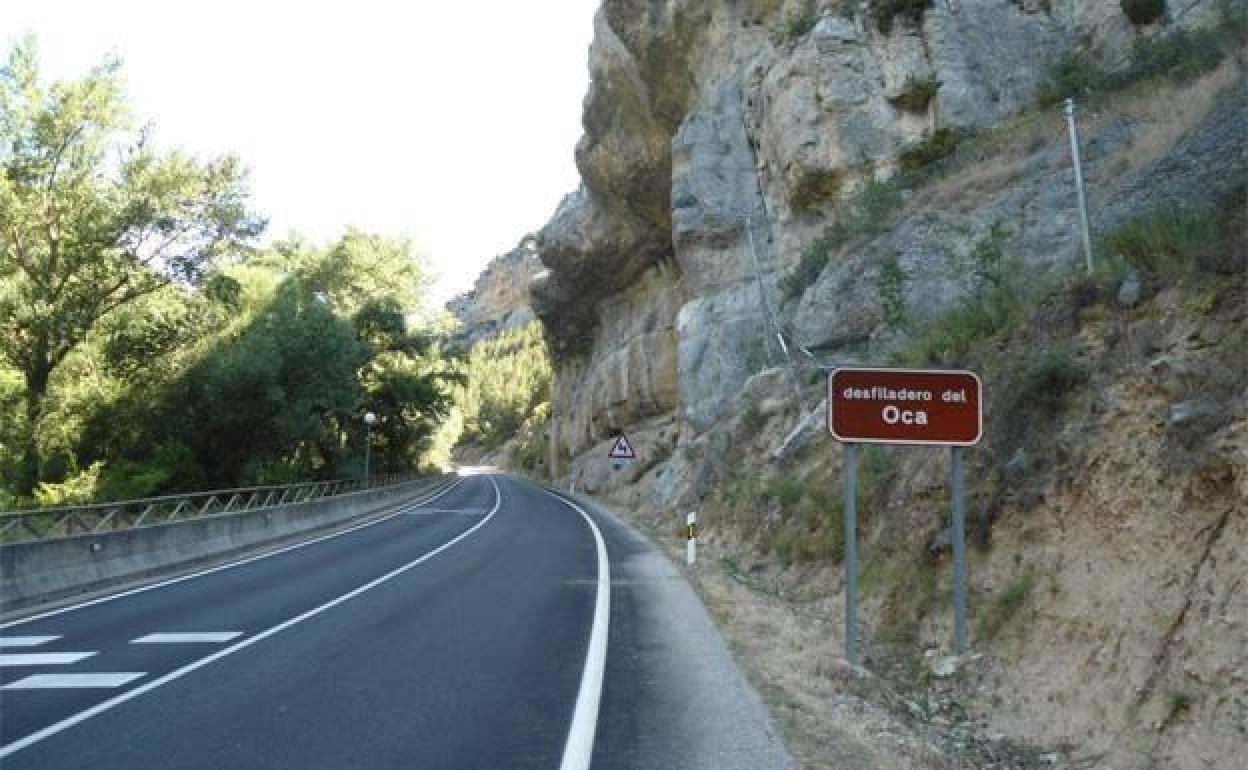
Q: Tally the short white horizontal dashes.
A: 4